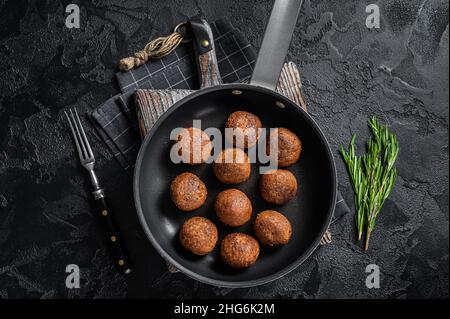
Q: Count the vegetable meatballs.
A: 10